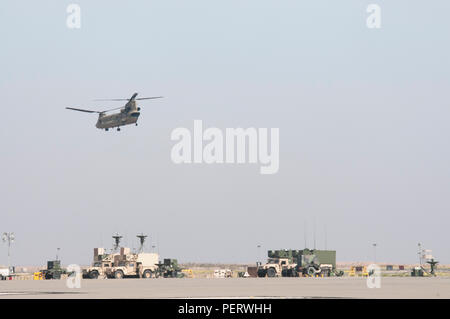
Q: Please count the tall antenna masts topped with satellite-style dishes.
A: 2